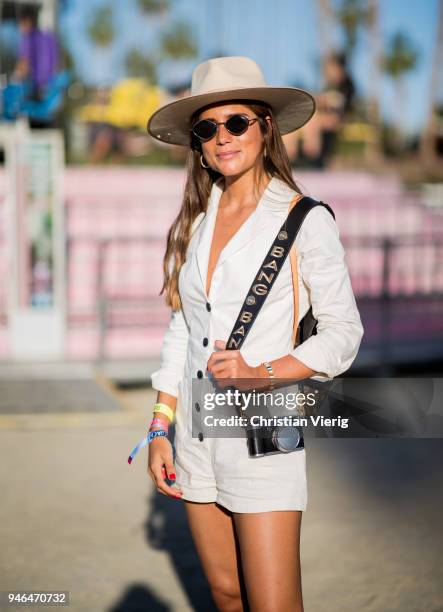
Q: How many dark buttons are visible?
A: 5